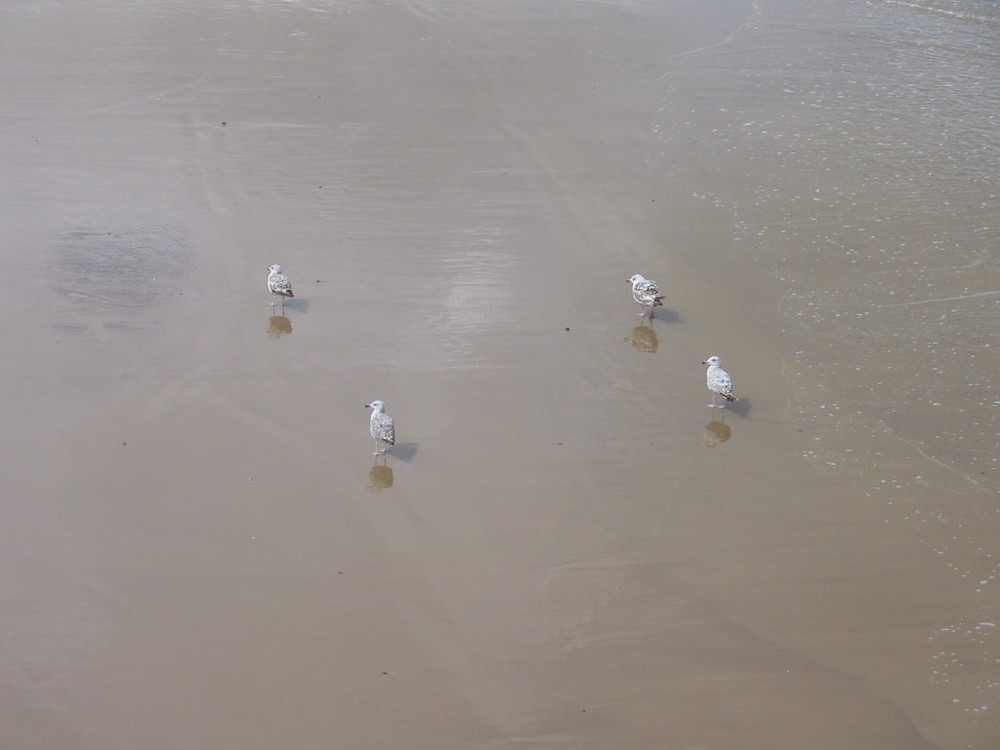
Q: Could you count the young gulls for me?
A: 4